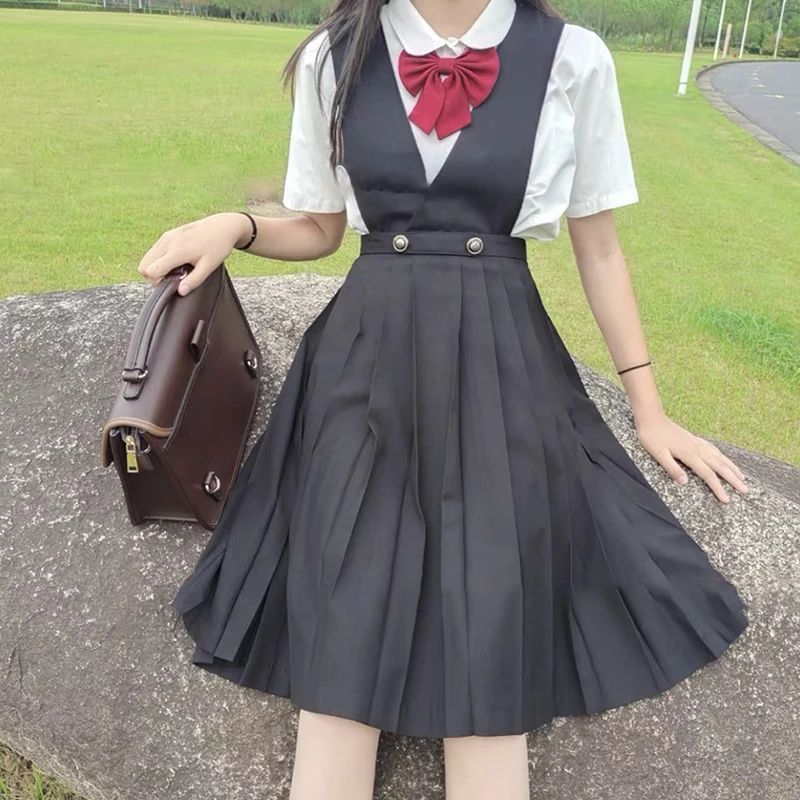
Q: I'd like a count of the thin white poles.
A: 4